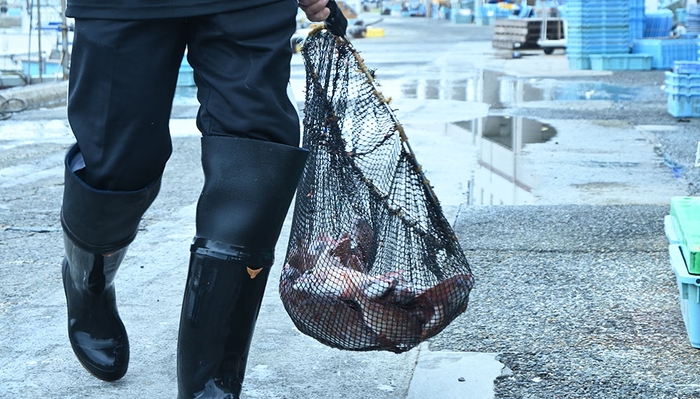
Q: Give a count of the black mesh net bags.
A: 1